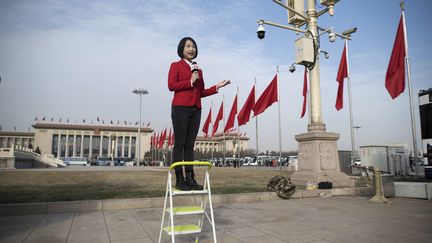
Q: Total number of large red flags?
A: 8